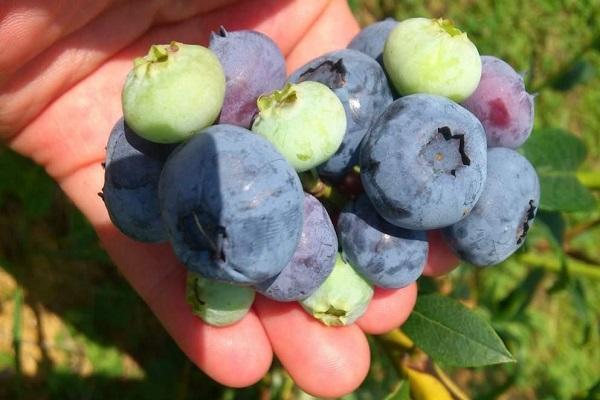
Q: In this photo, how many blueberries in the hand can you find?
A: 15